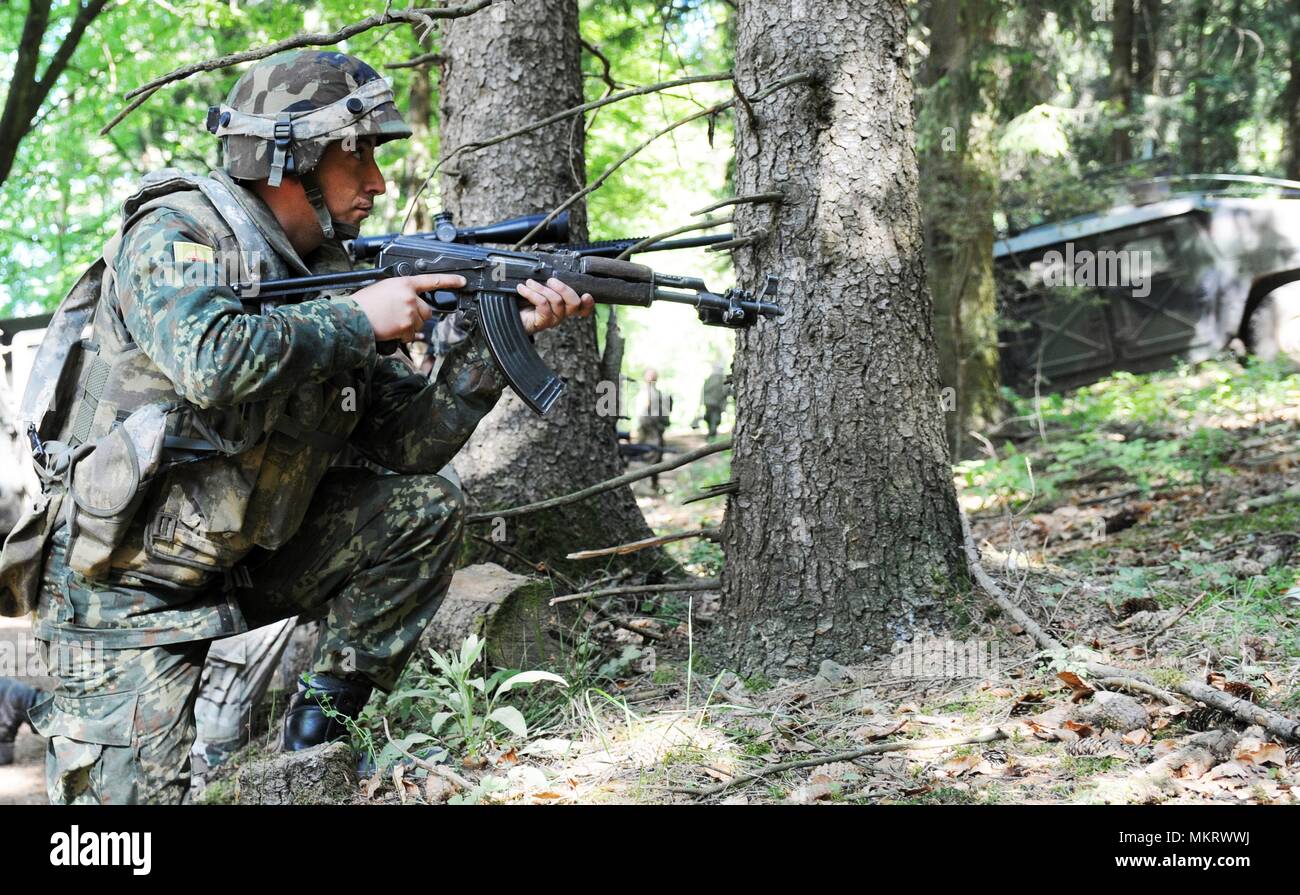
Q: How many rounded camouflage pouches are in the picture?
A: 1